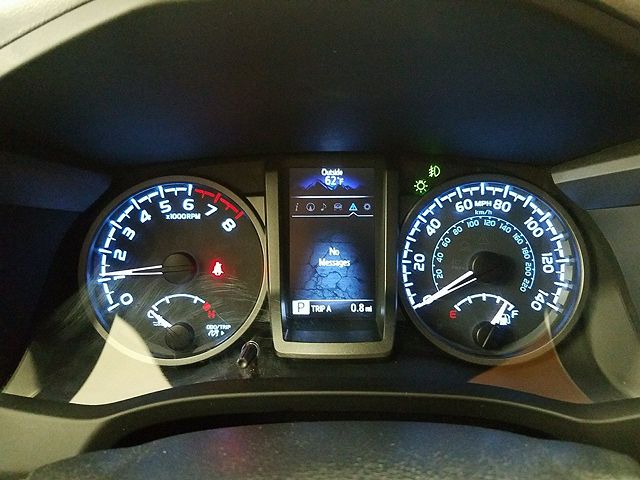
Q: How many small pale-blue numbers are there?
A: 11